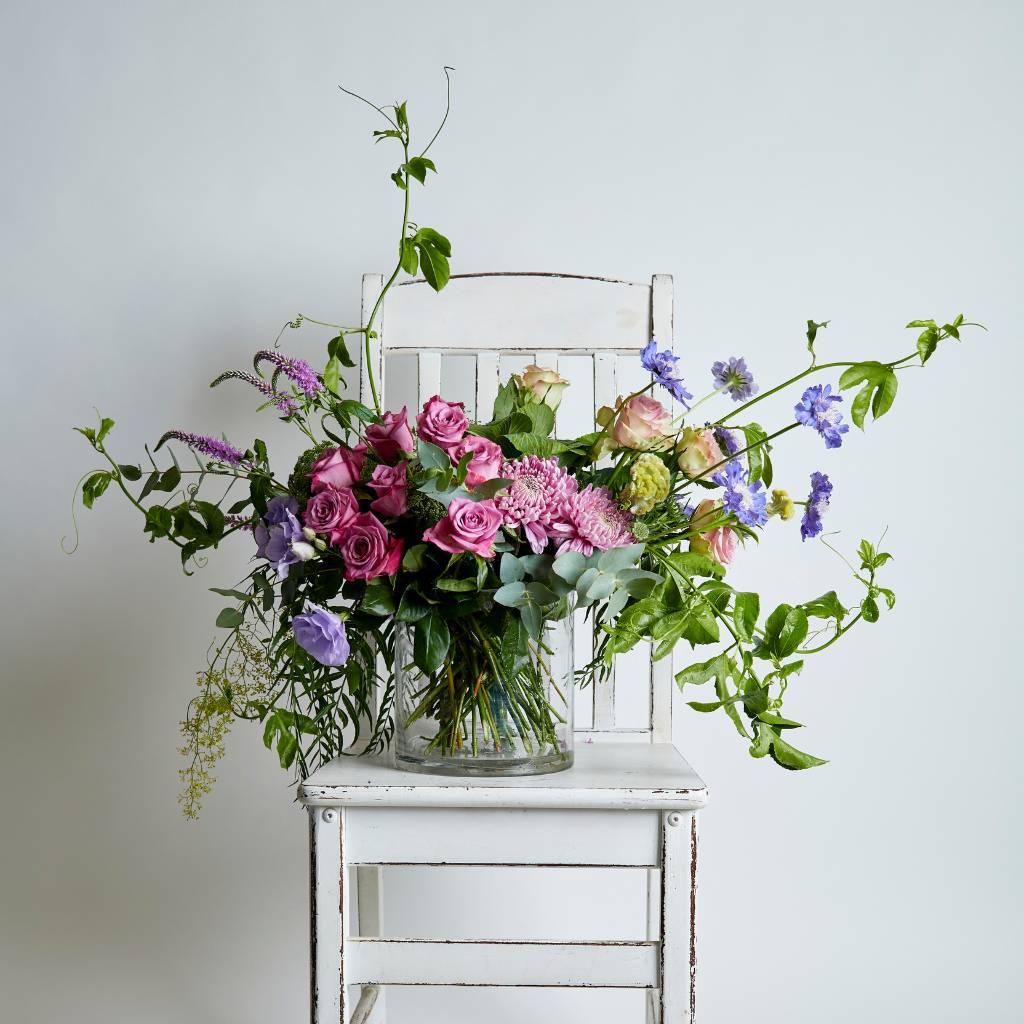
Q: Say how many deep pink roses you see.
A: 8